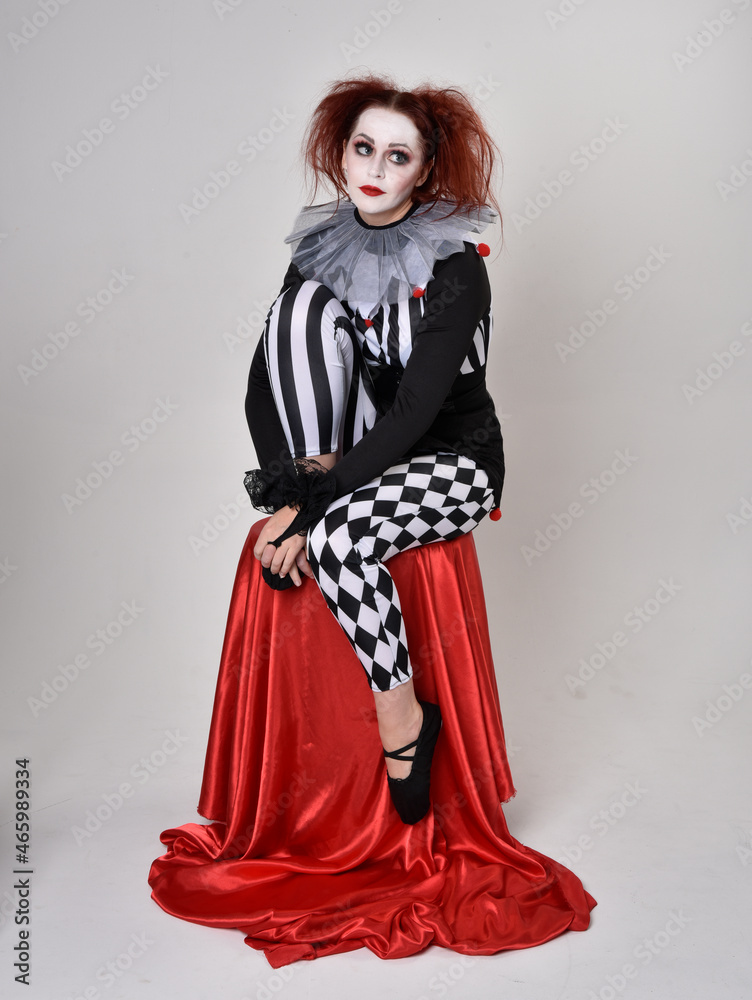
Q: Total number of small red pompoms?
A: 4